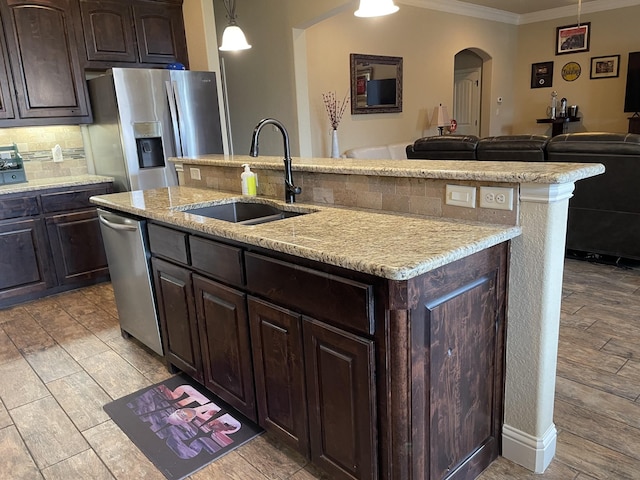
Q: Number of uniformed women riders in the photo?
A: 0